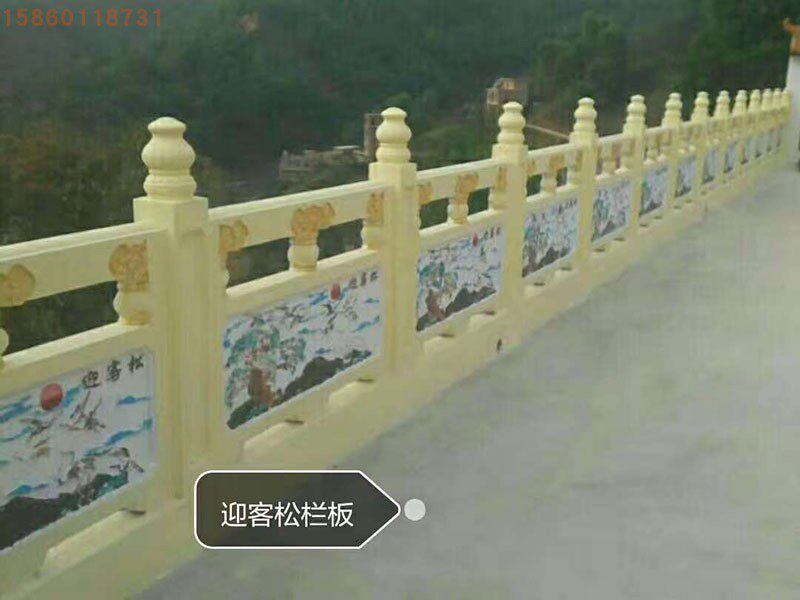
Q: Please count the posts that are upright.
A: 13